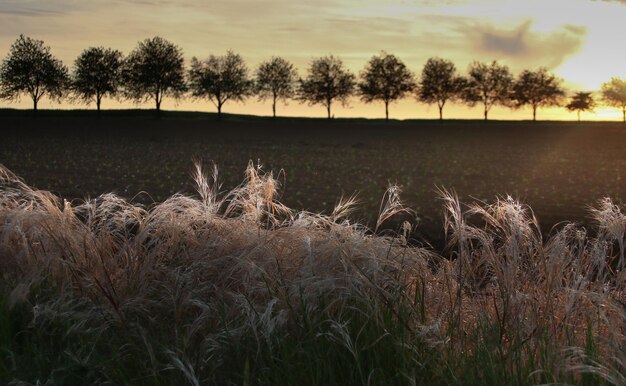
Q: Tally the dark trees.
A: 12